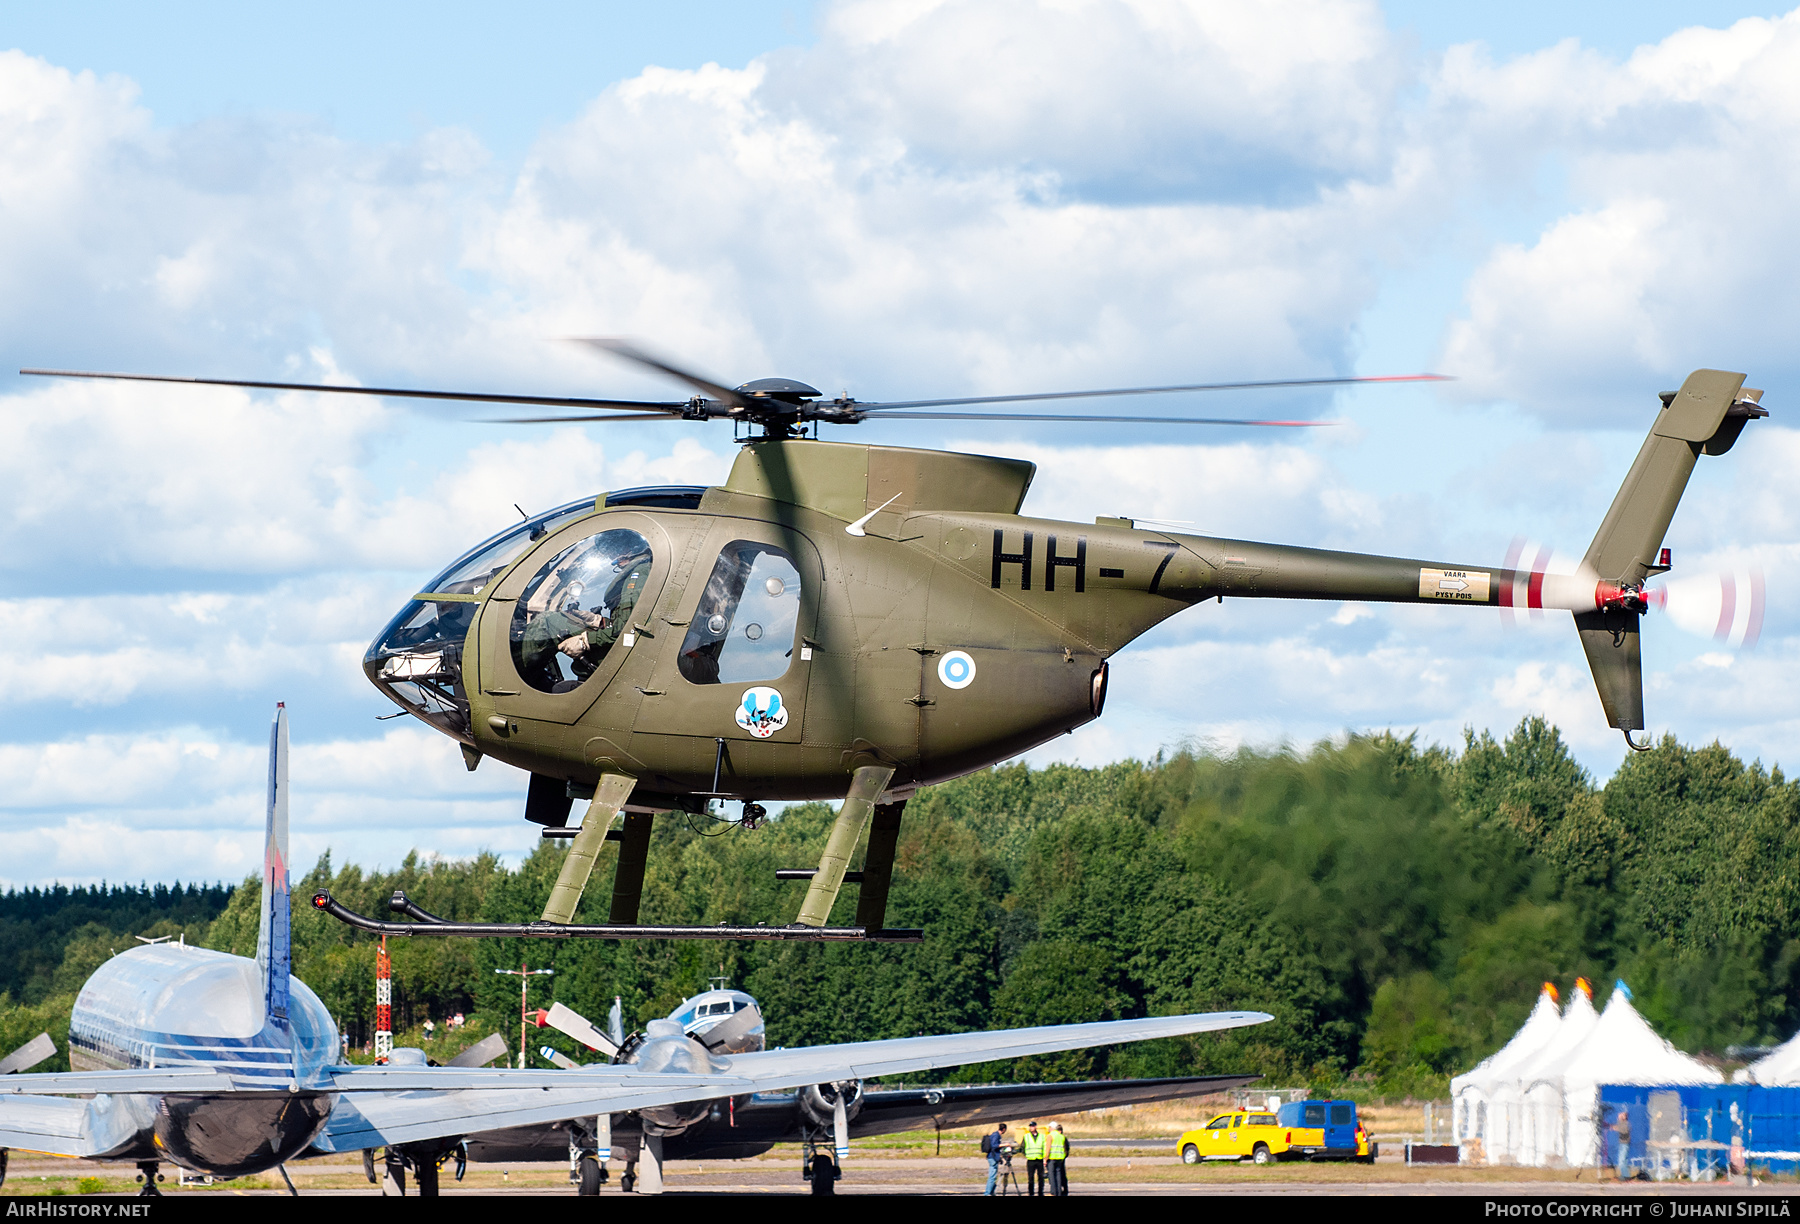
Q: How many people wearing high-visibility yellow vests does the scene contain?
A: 2